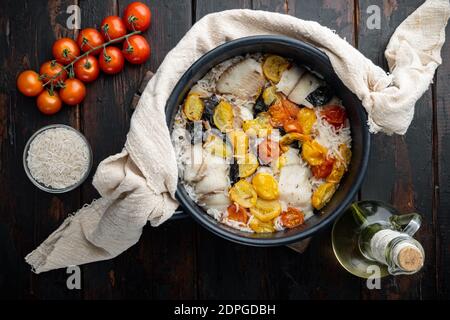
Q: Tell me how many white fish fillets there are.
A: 4